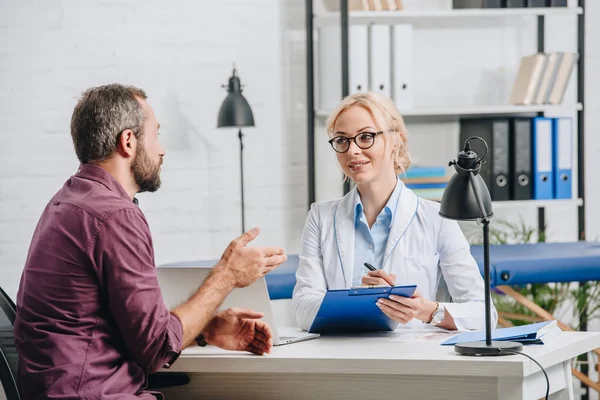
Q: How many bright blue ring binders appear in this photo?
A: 2